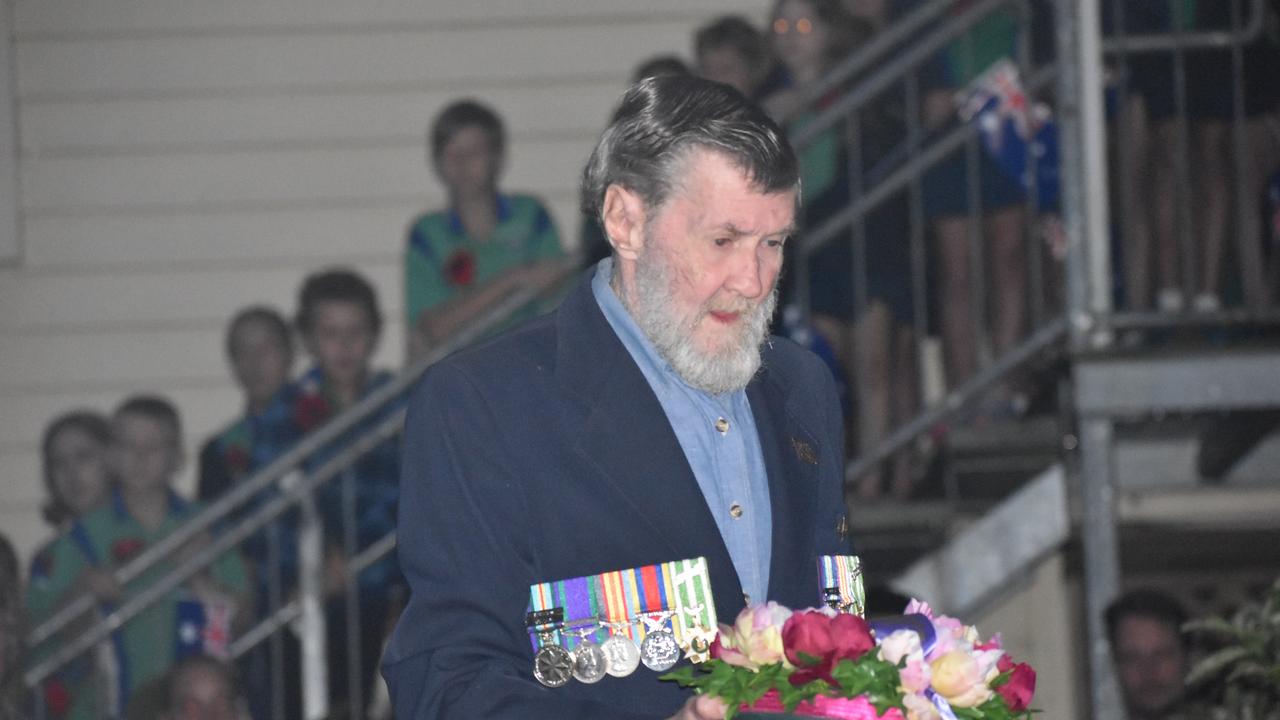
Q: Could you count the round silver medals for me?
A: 4